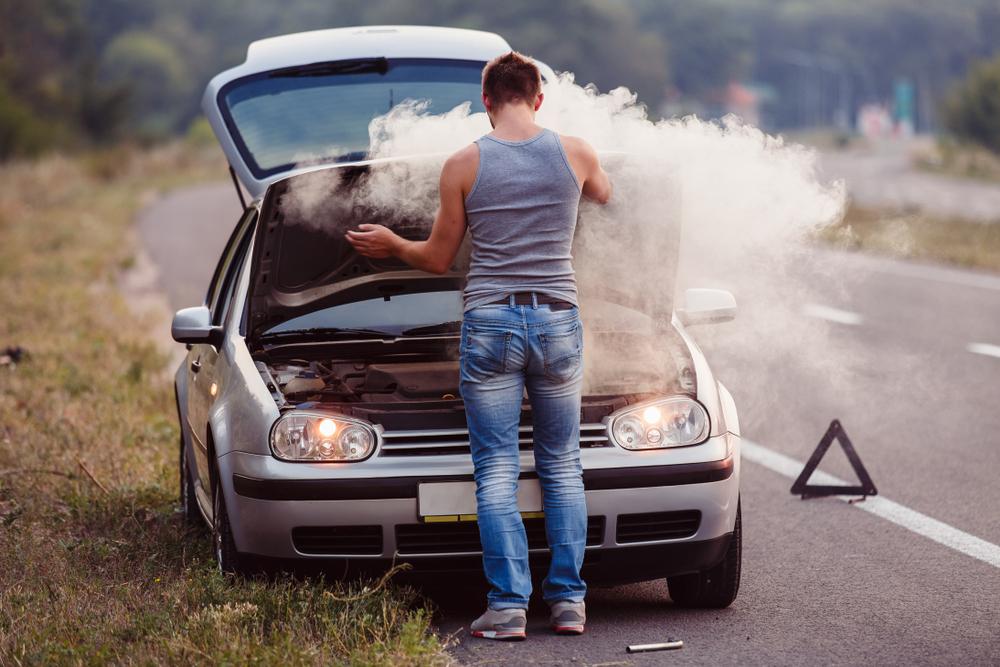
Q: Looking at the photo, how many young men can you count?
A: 1